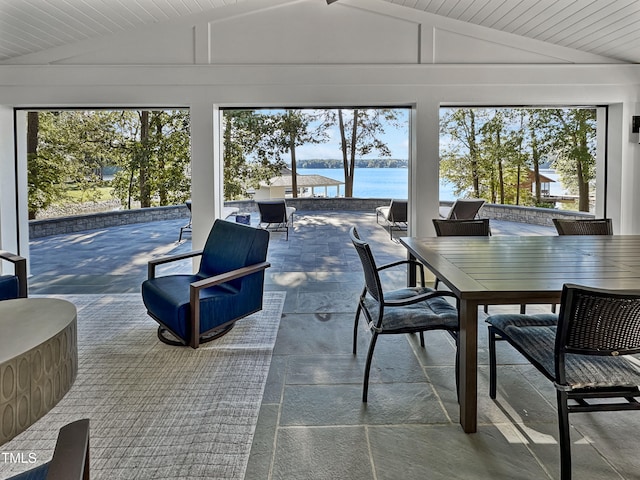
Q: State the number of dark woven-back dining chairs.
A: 4